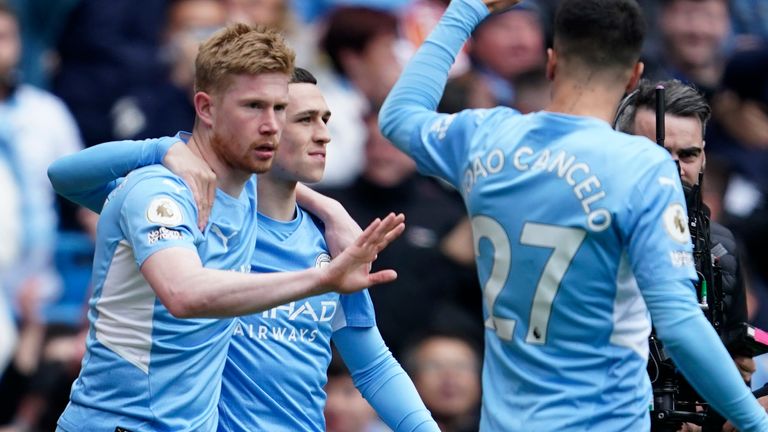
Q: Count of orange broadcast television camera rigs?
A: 0